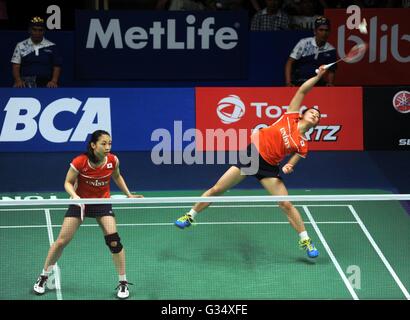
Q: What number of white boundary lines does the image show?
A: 5